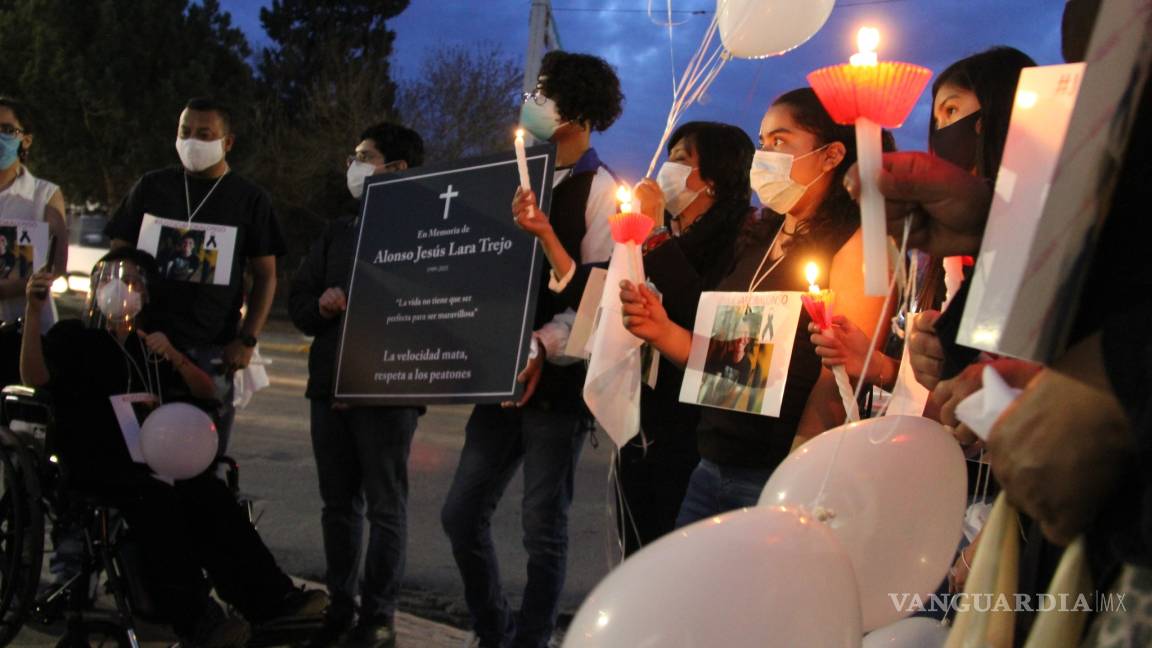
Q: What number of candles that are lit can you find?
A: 4